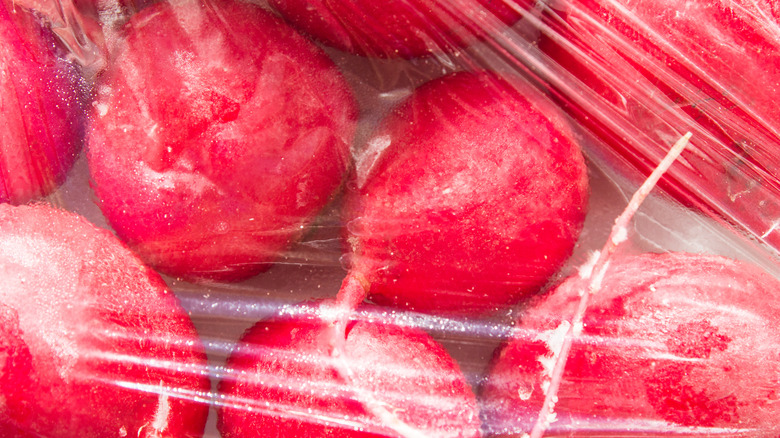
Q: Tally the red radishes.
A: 8